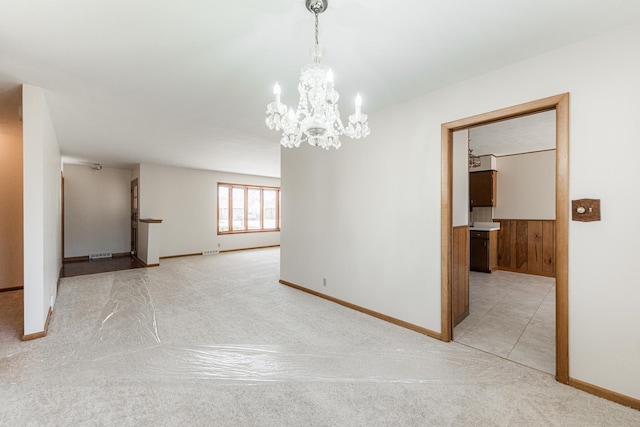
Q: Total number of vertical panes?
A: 4